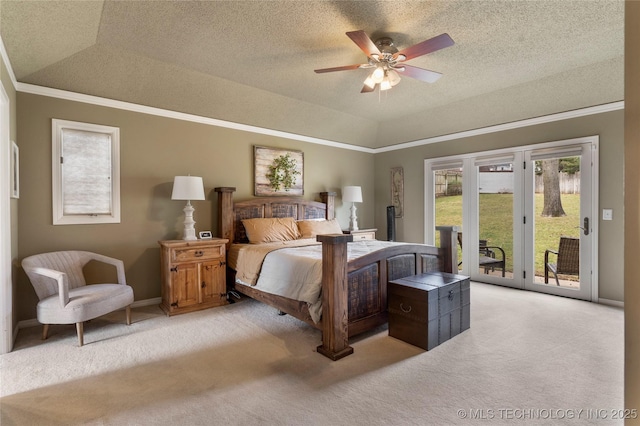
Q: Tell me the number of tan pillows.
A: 2